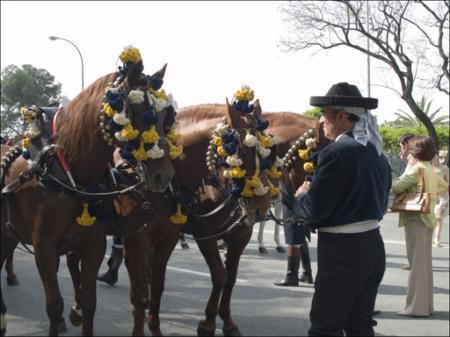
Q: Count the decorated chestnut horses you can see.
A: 3